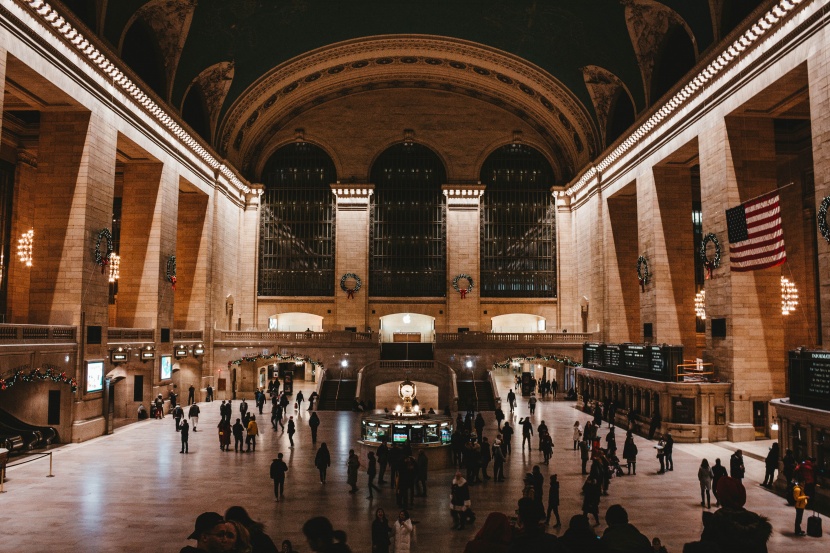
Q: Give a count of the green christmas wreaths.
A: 7